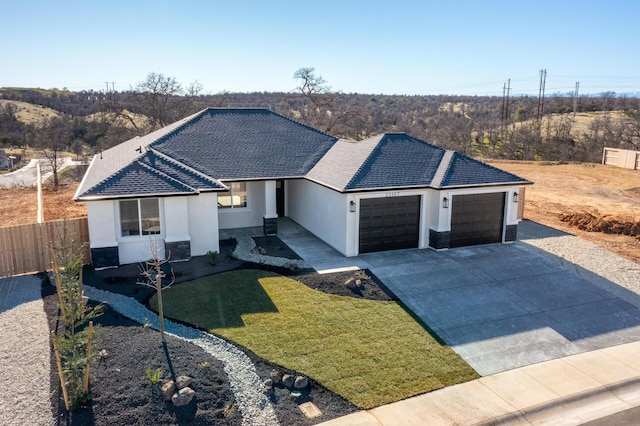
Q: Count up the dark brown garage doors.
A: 2